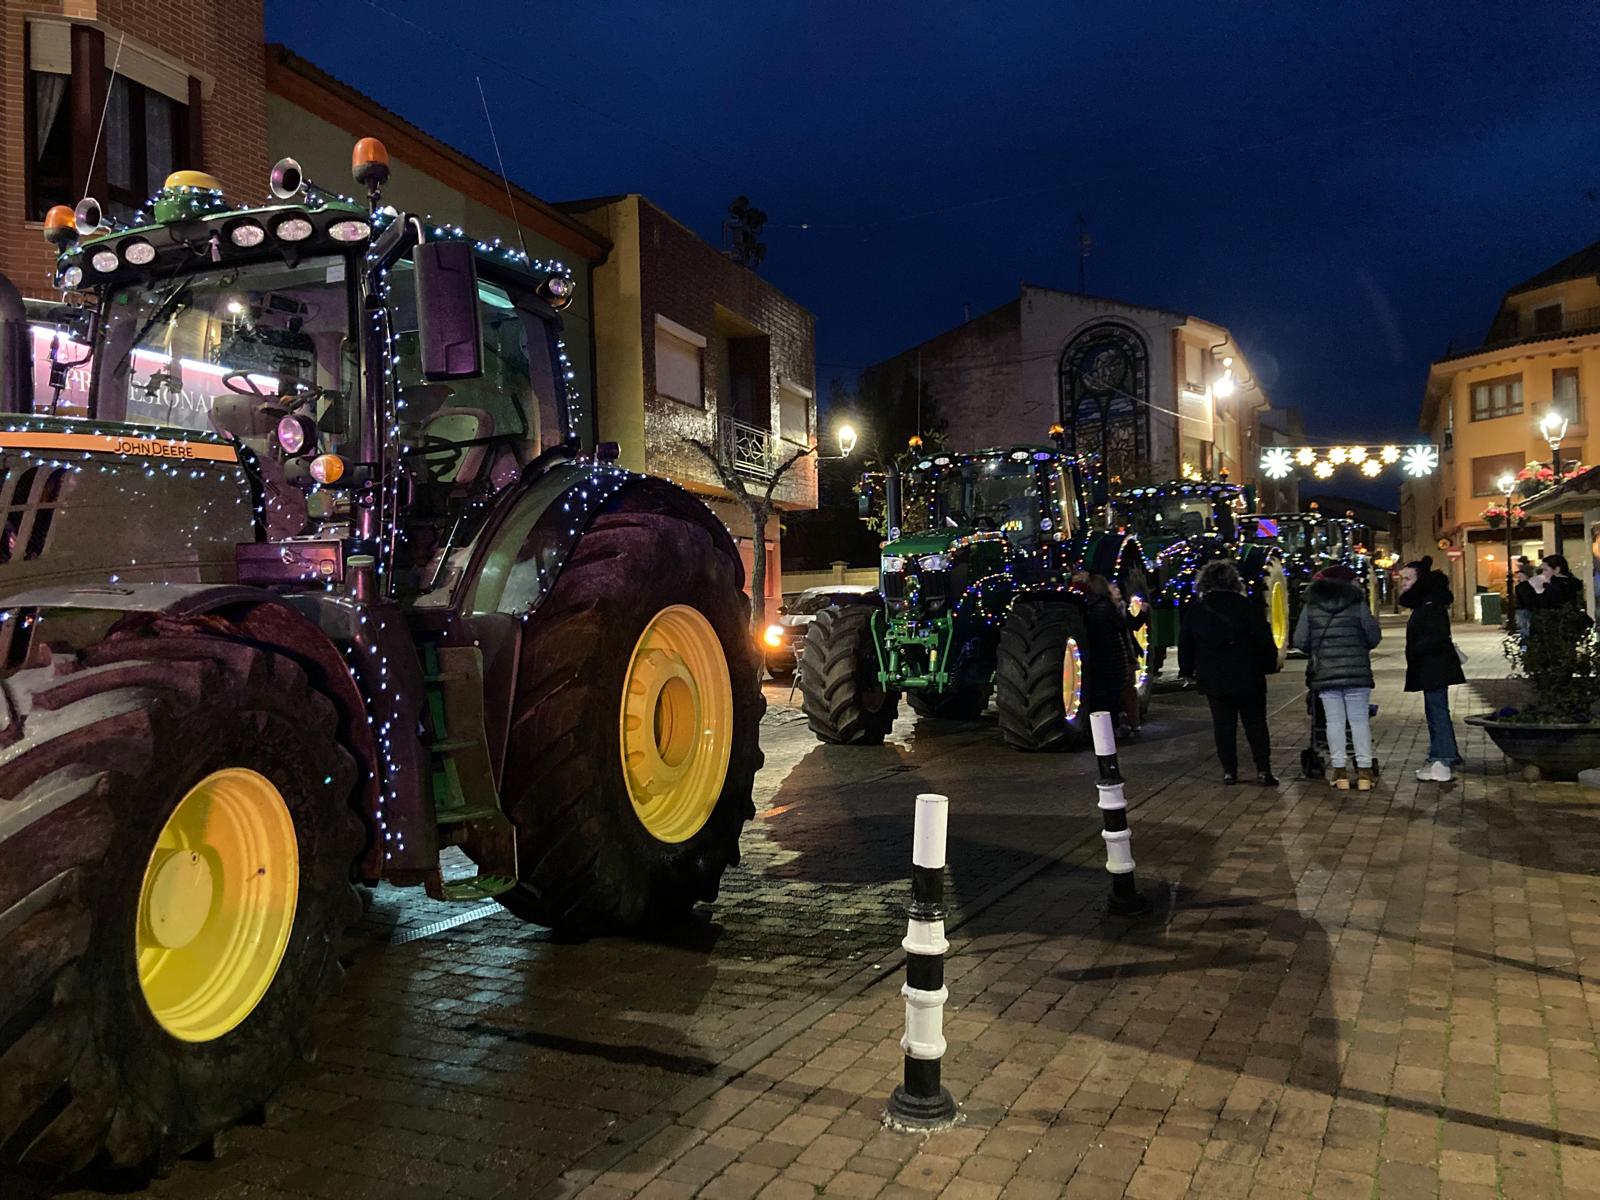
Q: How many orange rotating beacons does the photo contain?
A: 8